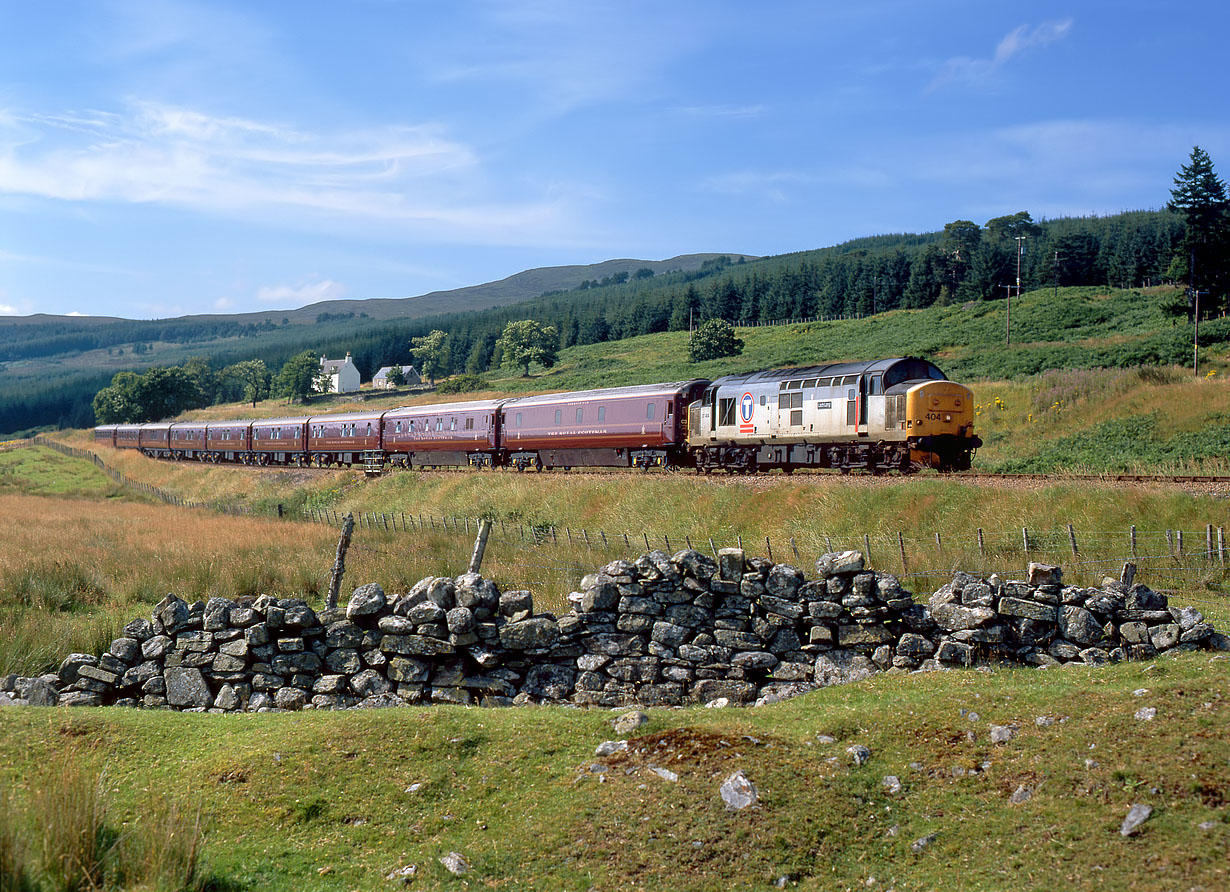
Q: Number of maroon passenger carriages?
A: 9